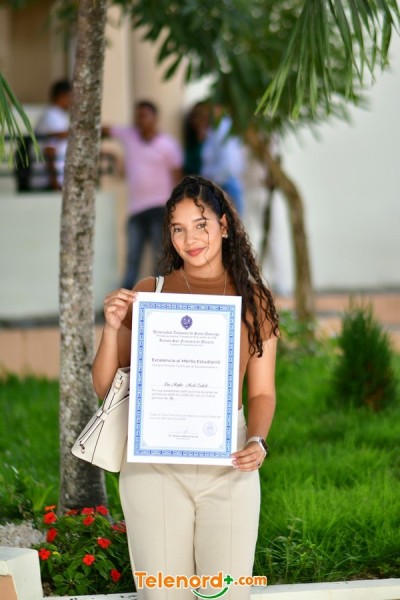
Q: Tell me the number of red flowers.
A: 12